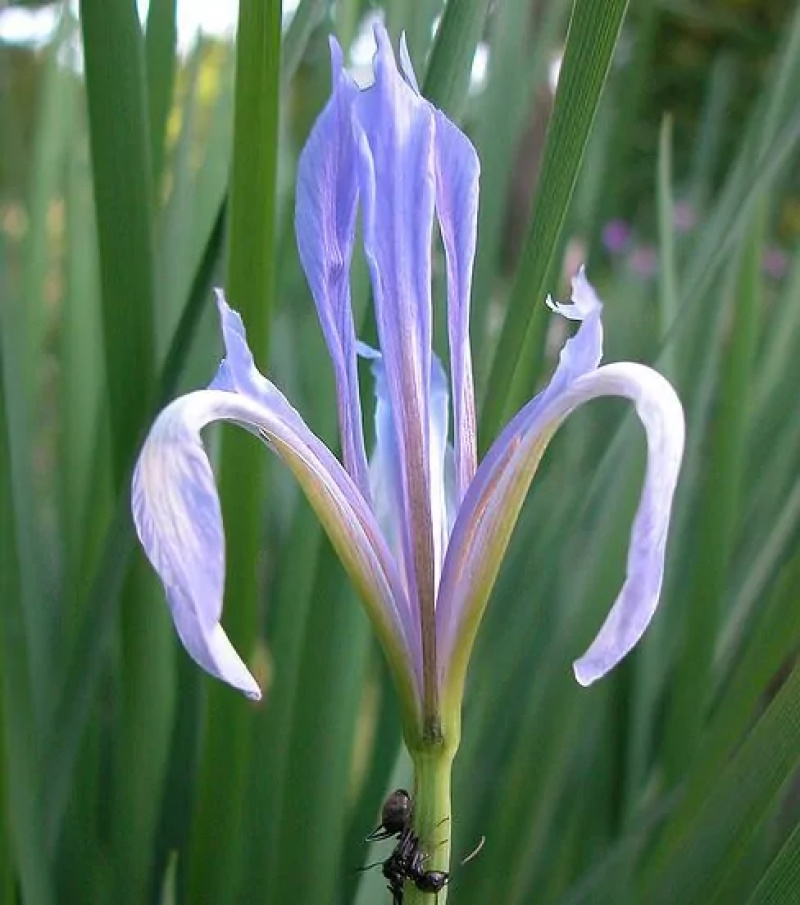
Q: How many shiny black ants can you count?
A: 2